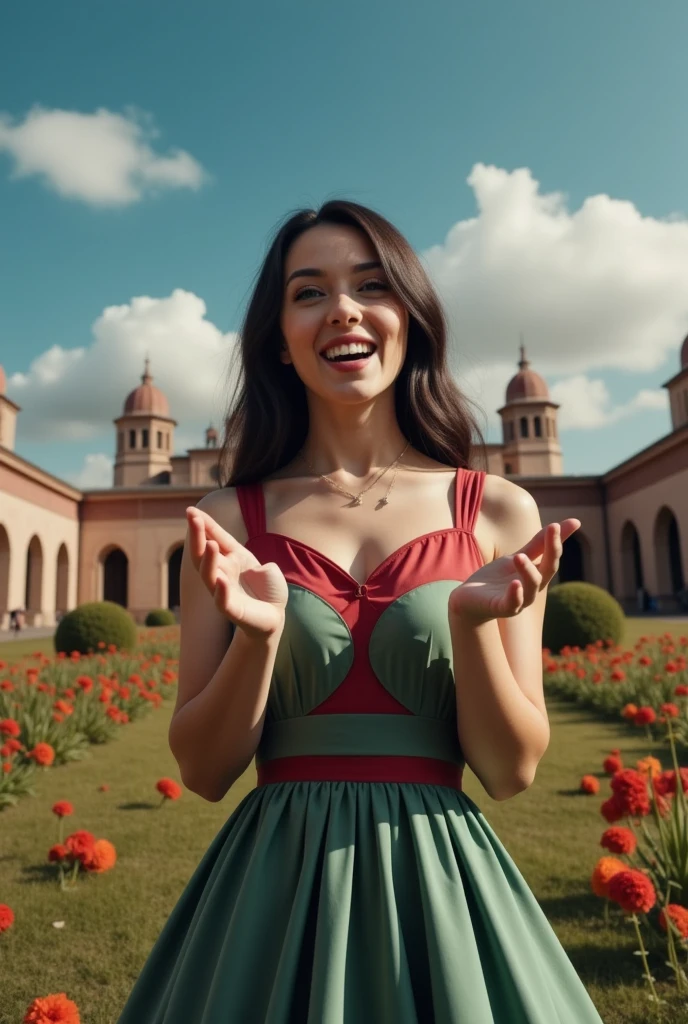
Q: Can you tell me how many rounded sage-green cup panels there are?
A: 2